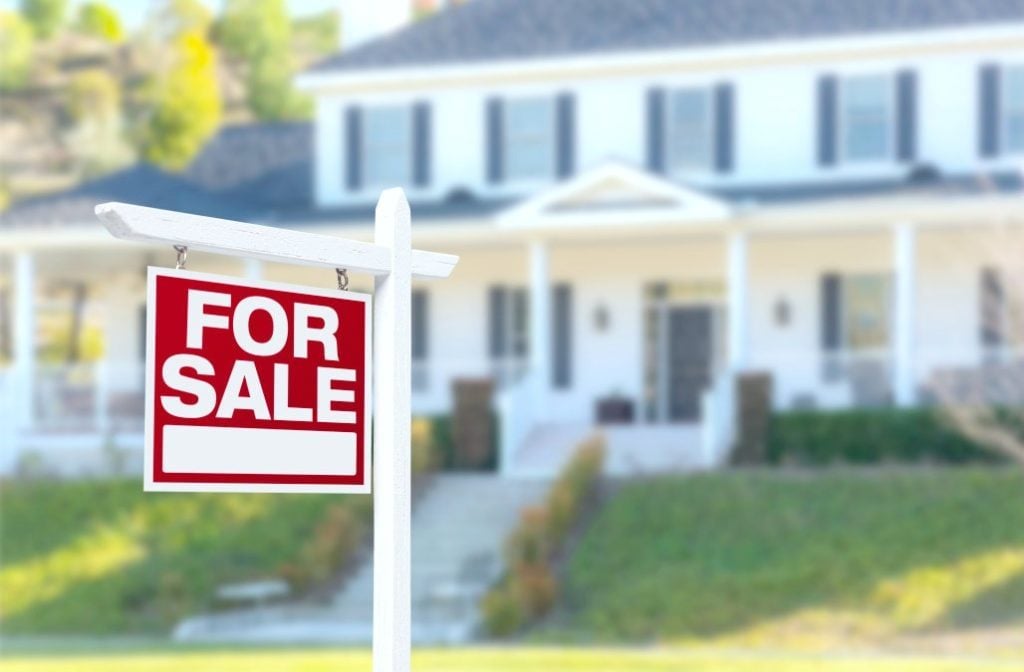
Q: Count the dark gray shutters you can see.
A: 14